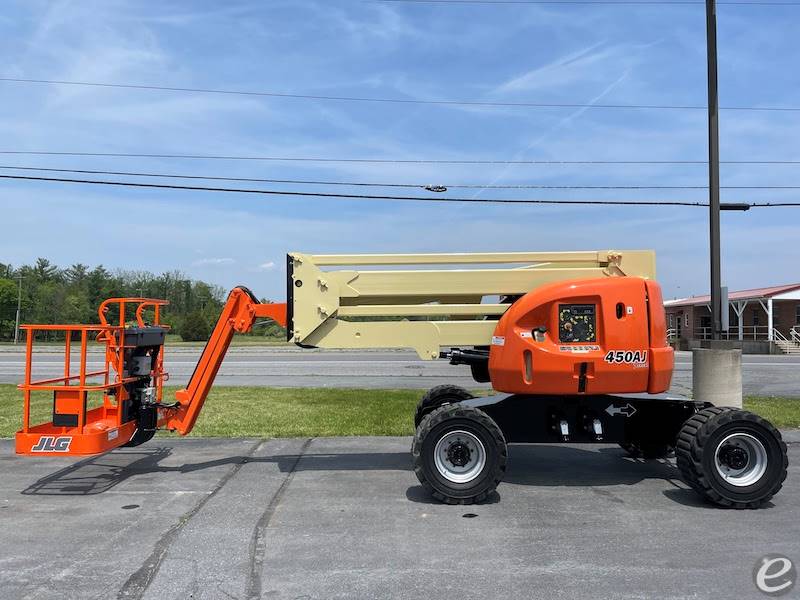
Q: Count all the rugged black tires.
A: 4